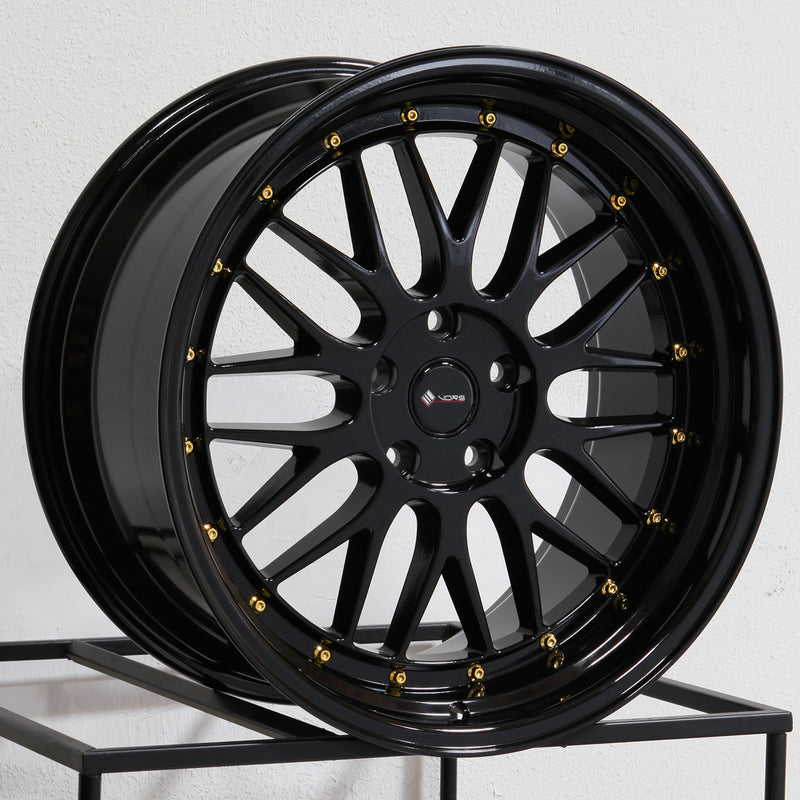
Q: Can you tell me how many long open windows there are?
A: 10